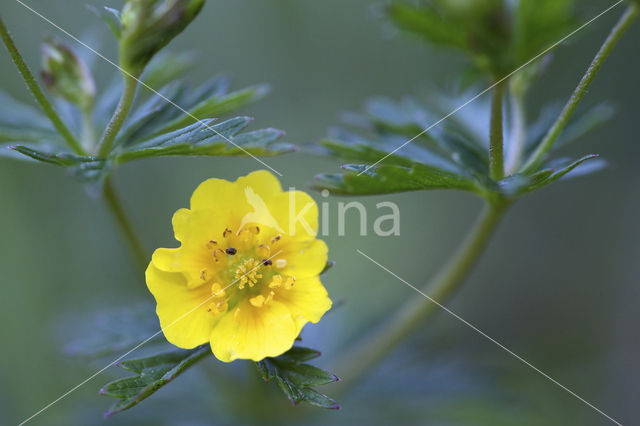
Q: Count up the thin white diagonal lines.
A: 4